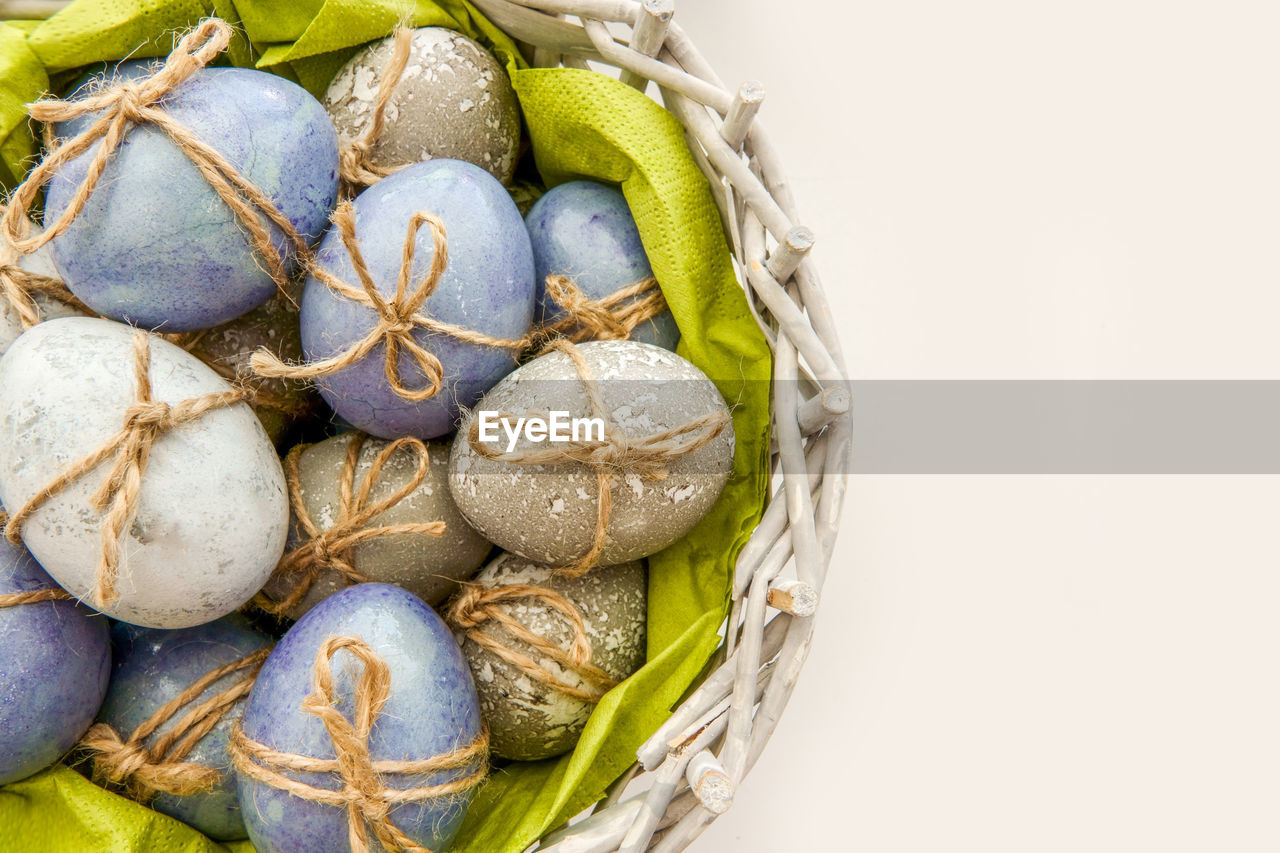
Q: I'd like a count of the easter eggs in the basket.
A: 13